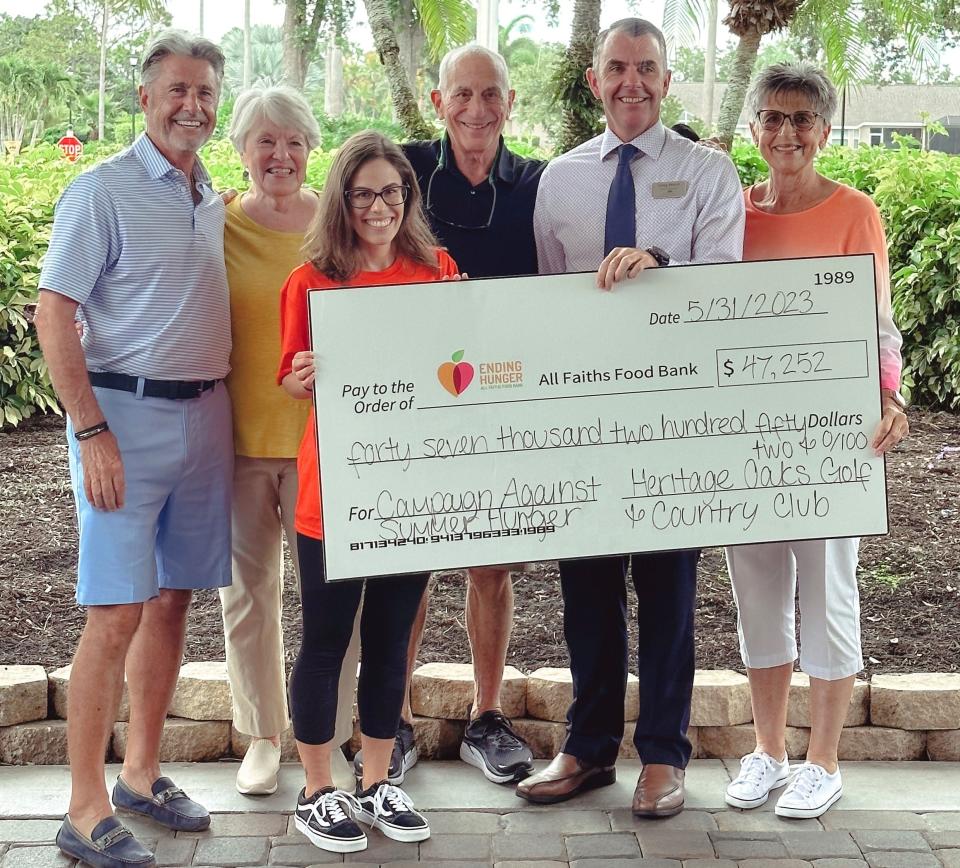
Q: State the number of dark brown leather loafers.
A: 2